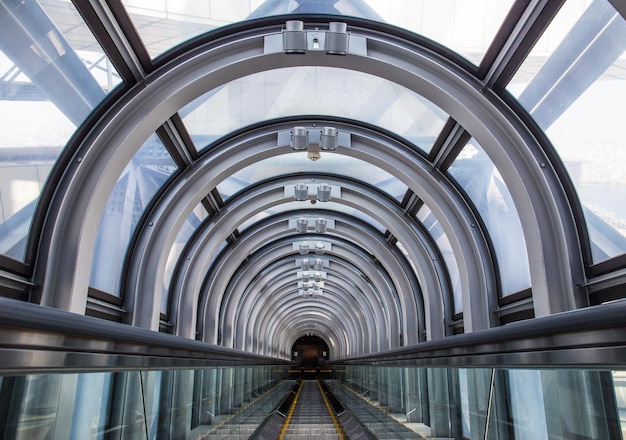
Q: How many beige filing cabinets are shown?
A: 0